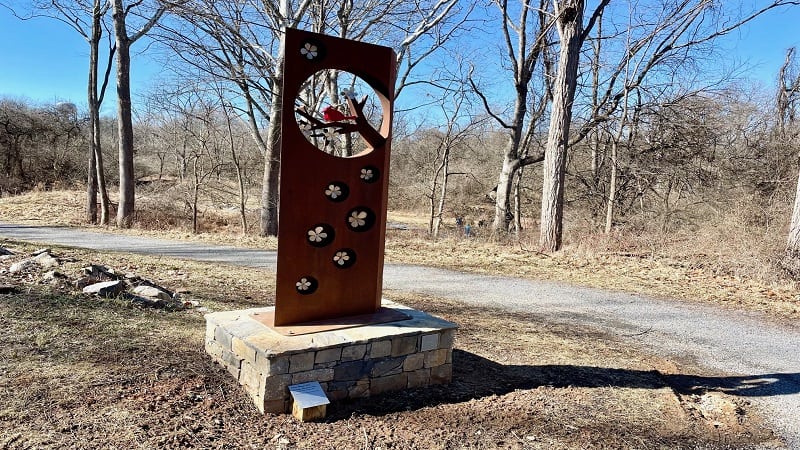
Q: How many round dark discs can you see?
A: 7